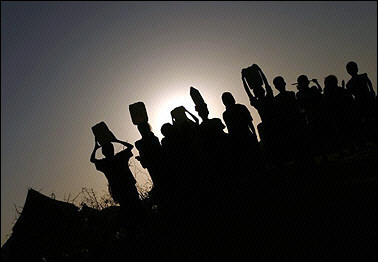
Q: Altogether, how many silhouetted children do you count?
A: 11